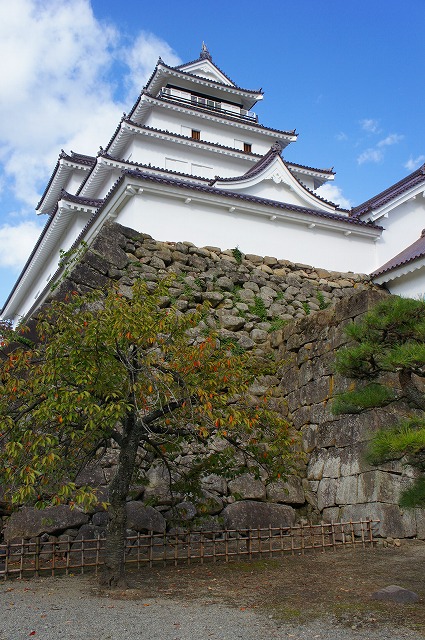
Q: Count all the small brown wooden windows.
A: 2